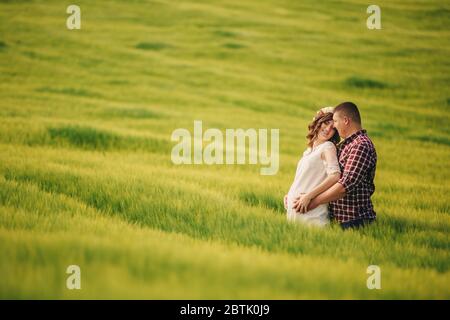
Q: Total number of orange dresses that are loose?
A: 0